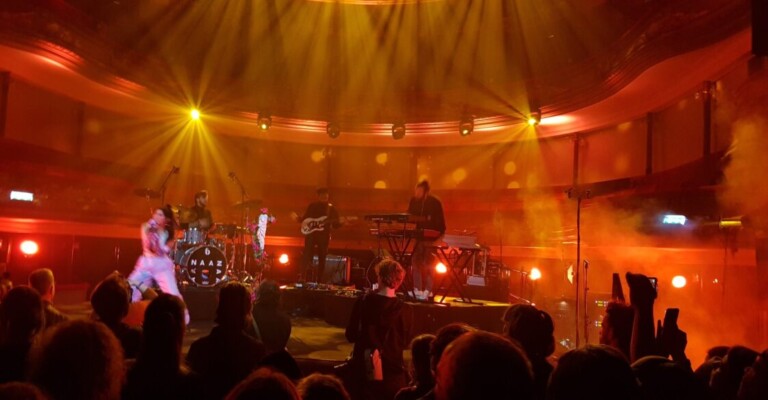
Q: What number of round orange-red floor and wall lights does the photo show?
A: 5